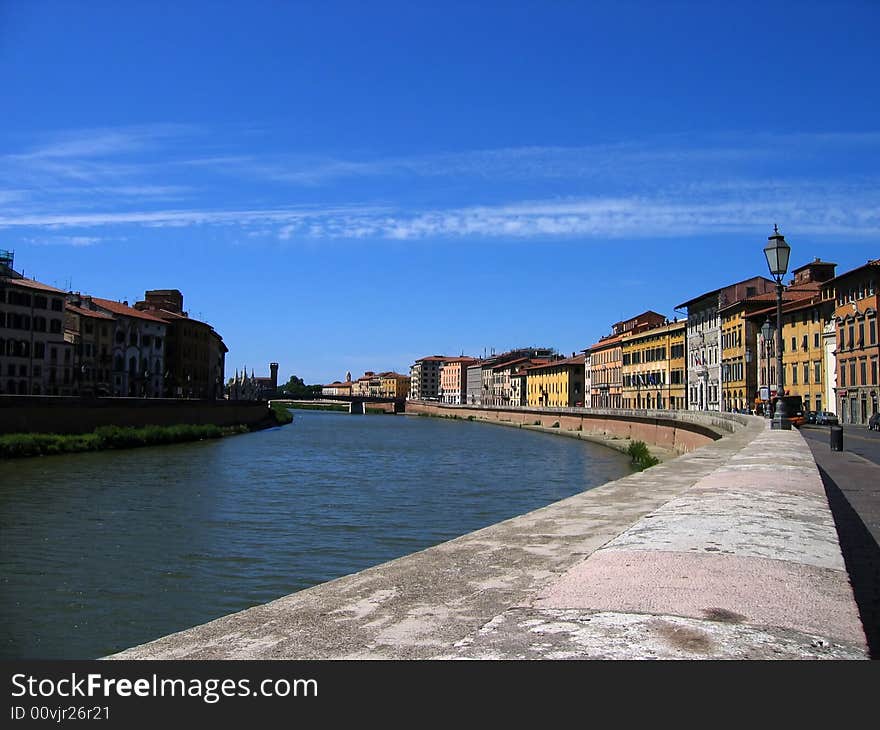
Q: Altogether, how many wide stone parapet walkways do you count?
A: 1